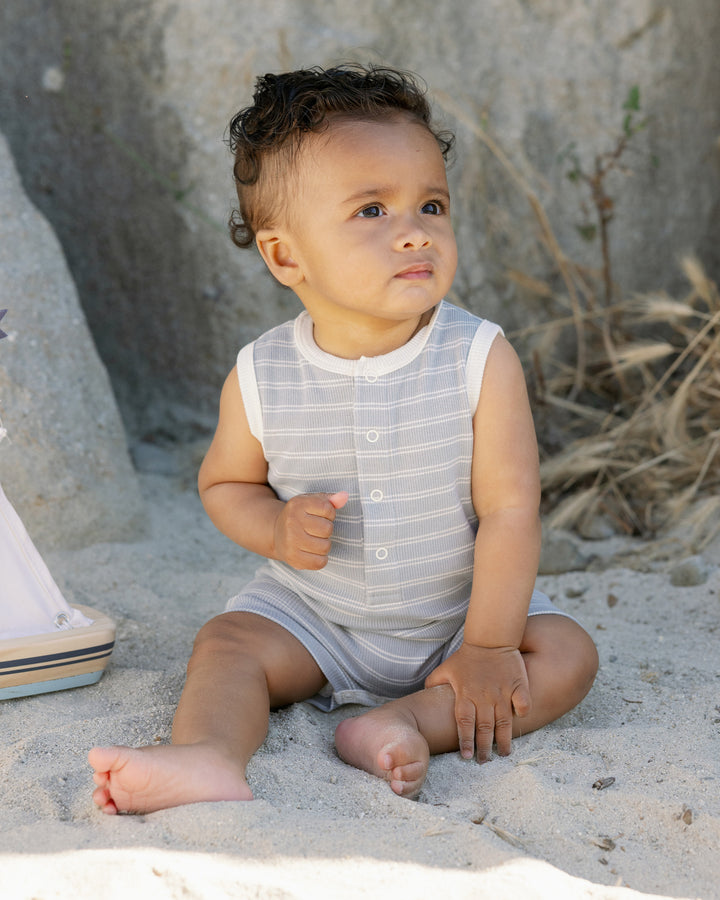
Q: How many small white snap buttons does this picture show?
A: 4